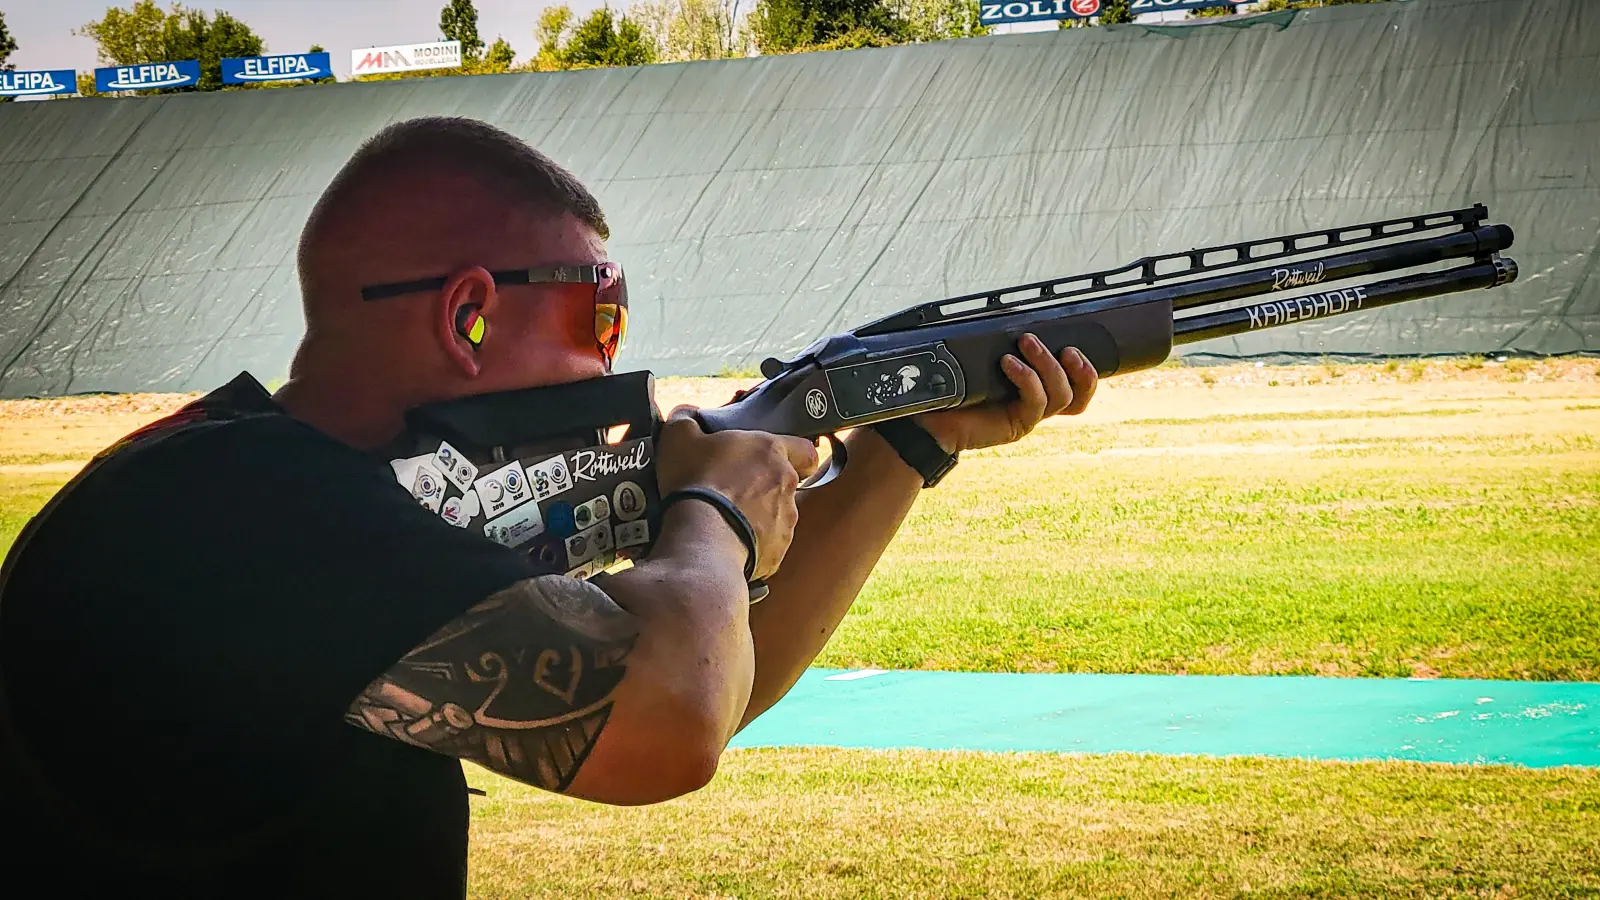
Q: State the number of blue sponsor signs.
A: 5